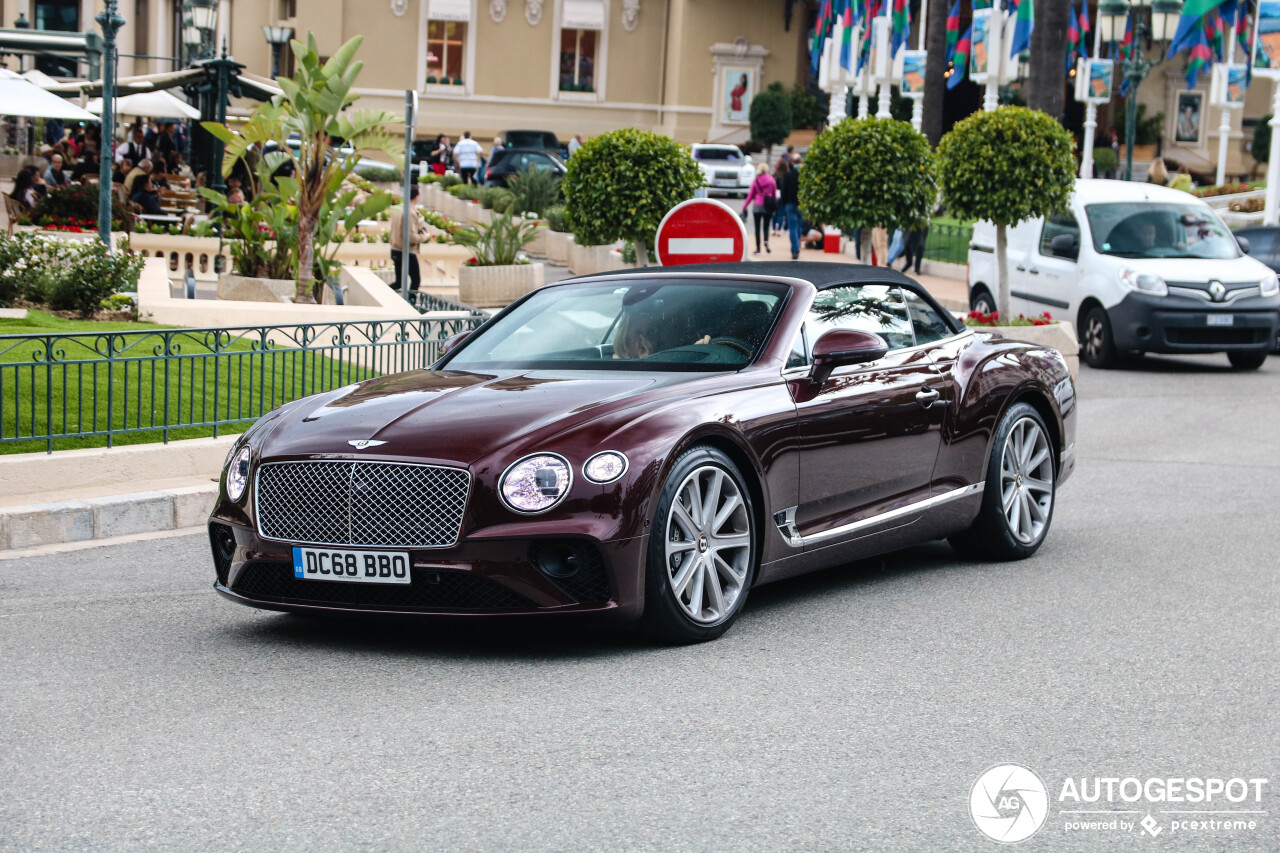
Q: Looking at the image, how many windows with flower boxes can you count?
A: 2